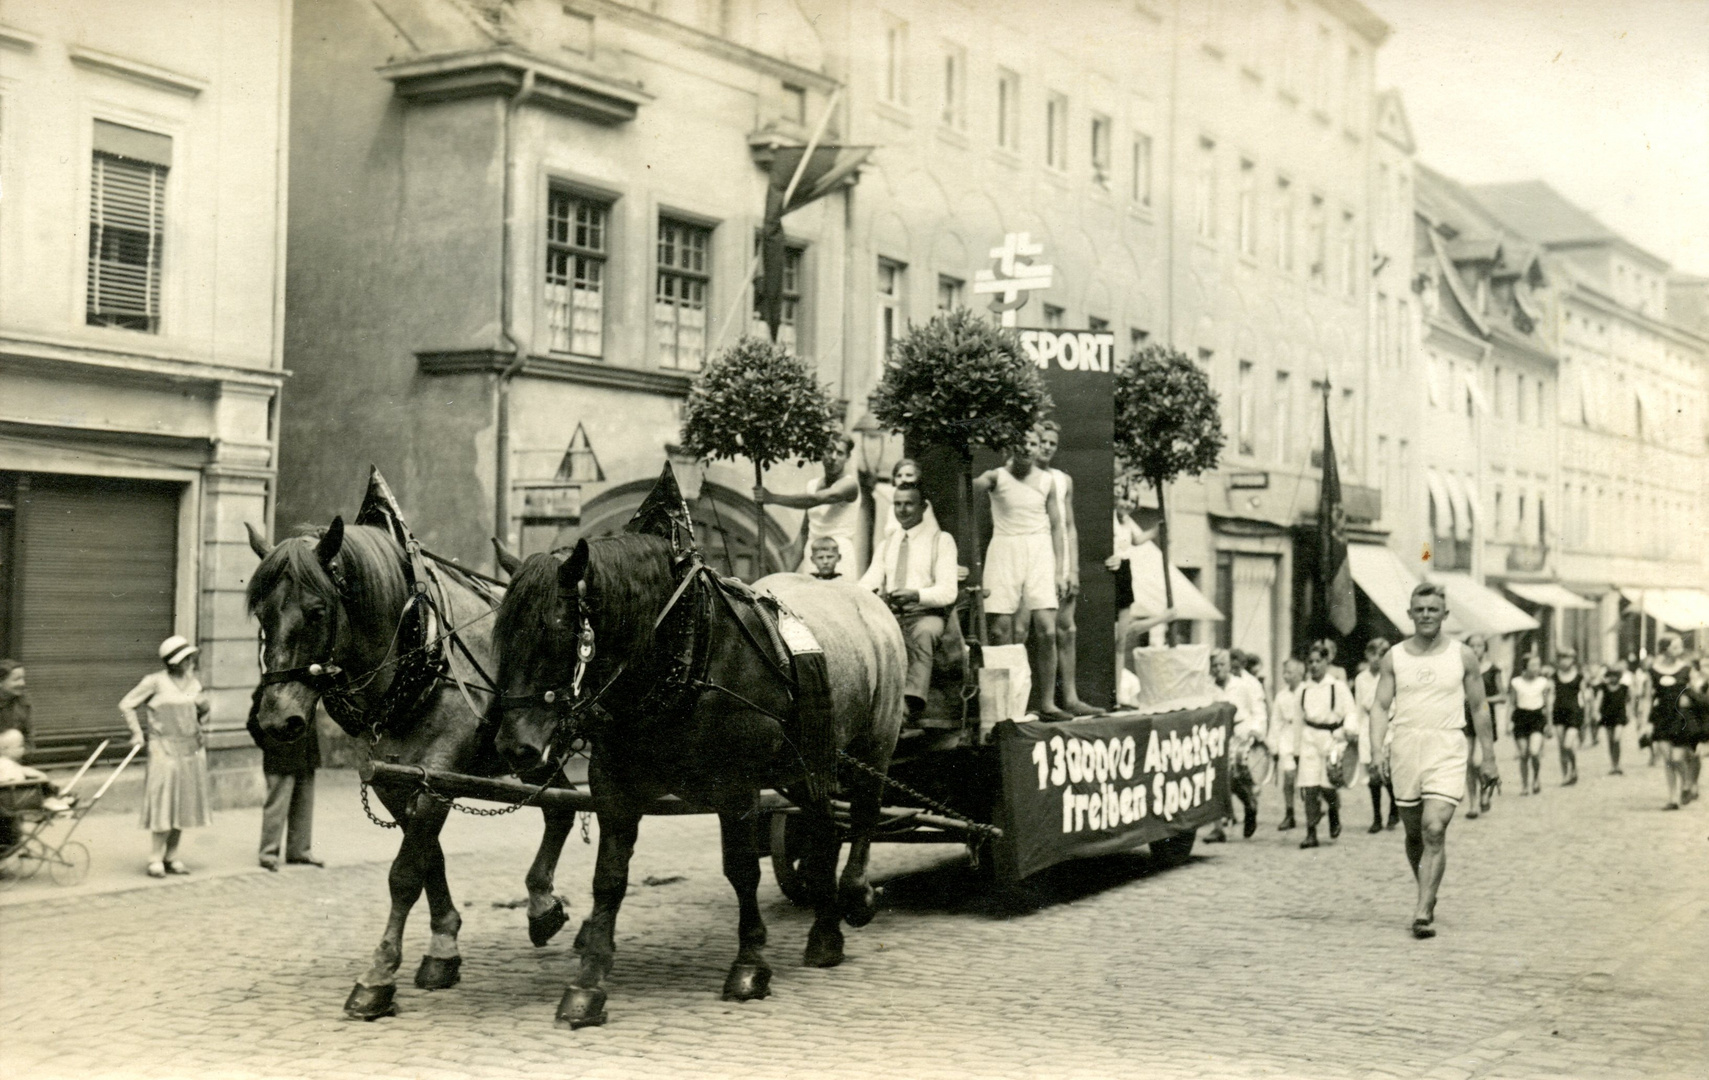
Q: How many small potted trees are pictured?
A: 3